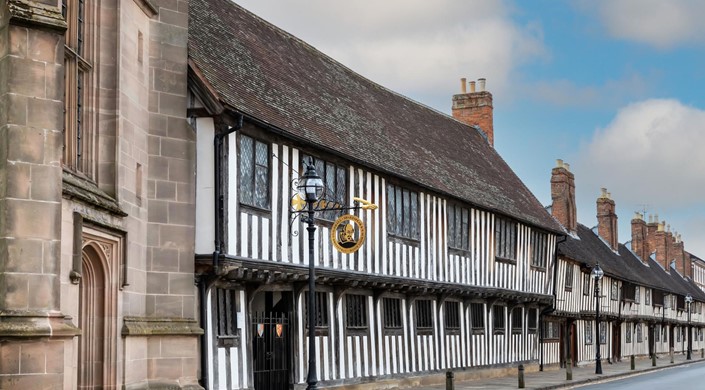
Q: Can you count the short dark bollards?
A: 7